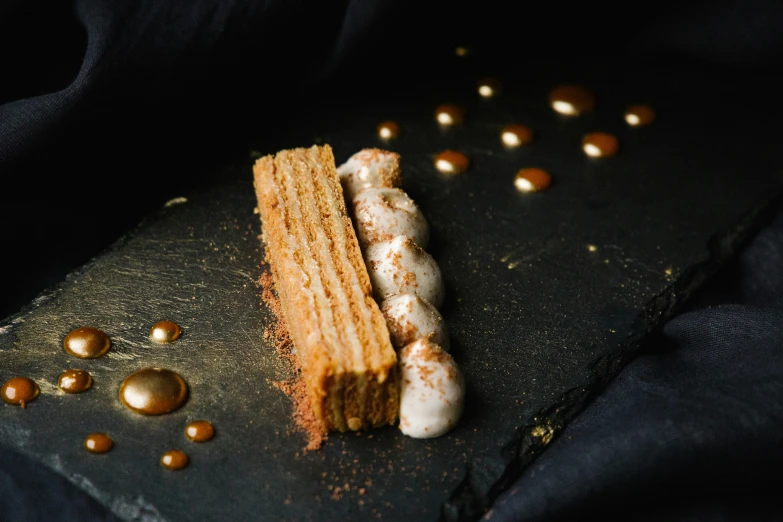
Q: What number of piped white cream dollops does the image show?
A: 5